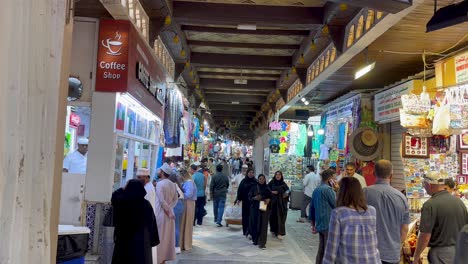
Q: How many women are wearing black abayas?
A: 4